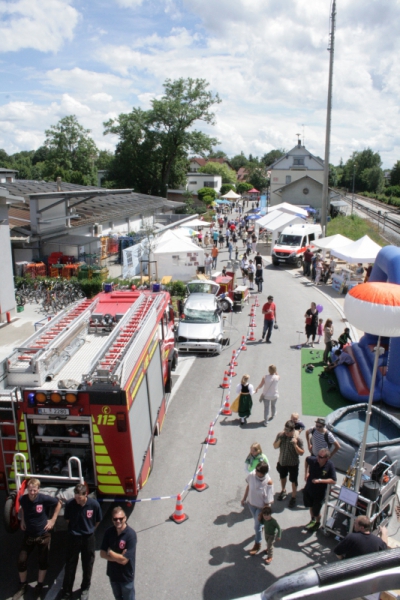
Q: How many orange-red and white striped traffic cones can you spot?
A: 12